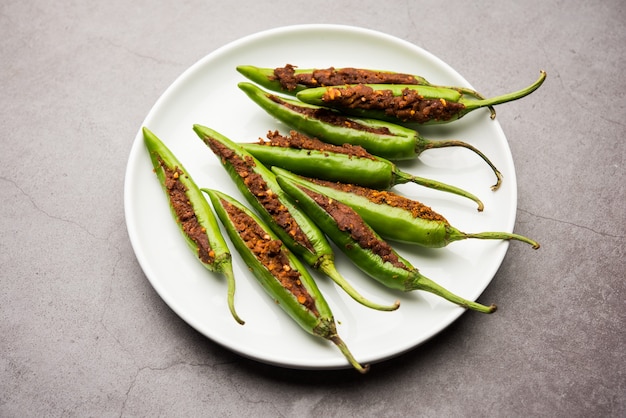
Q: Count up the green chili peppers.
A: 9